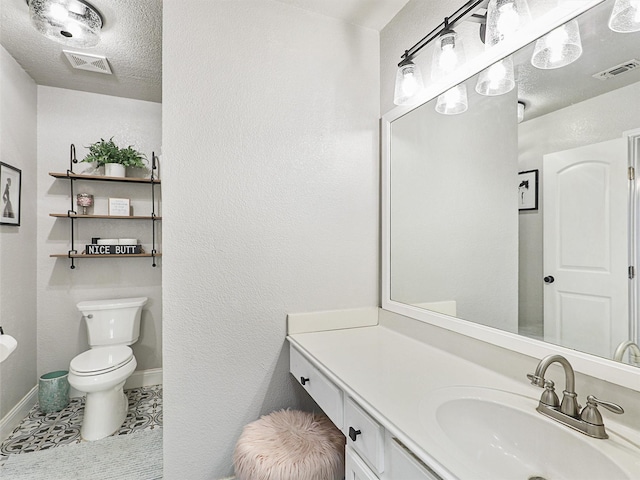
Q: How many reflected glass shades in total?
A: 4